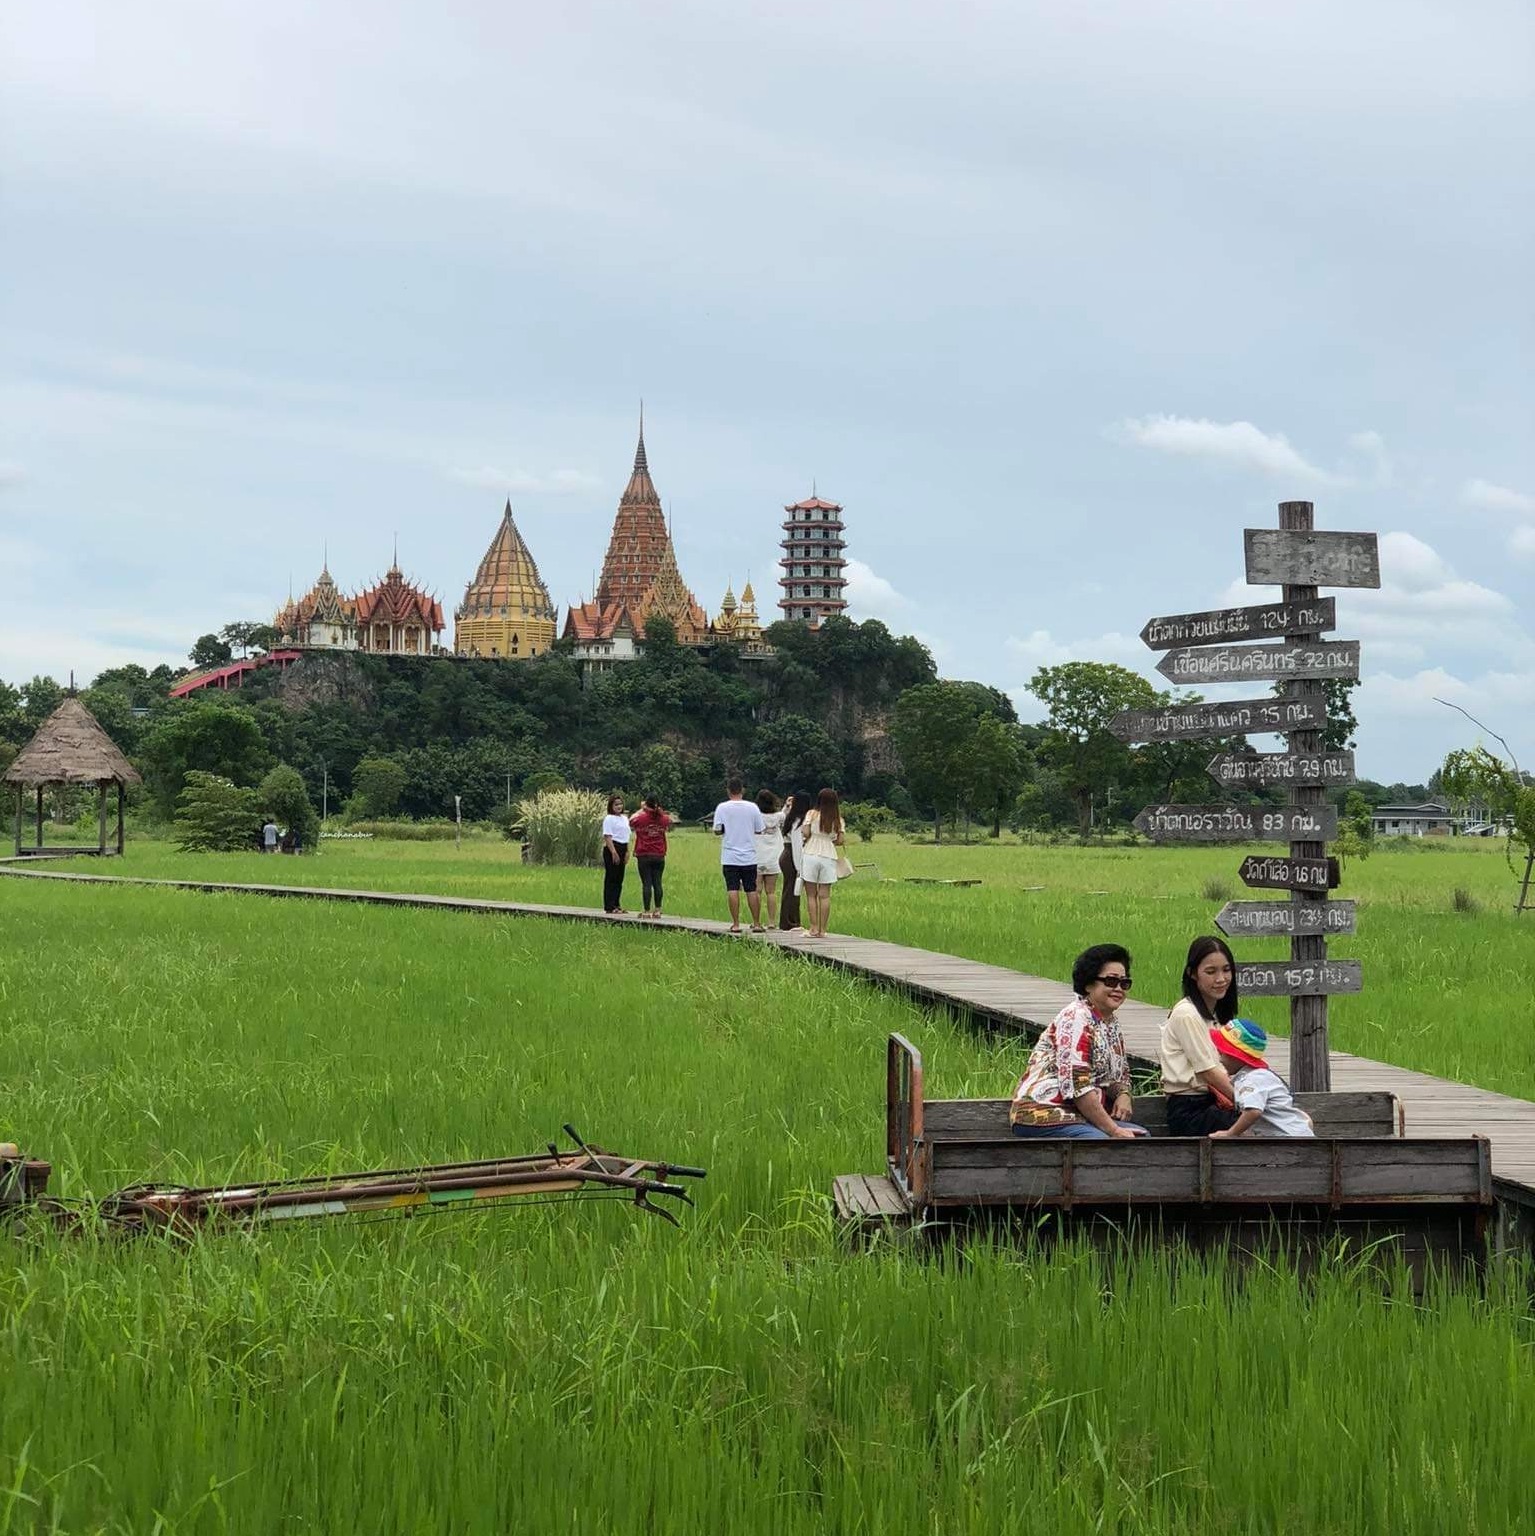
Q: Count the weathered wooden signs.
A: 9